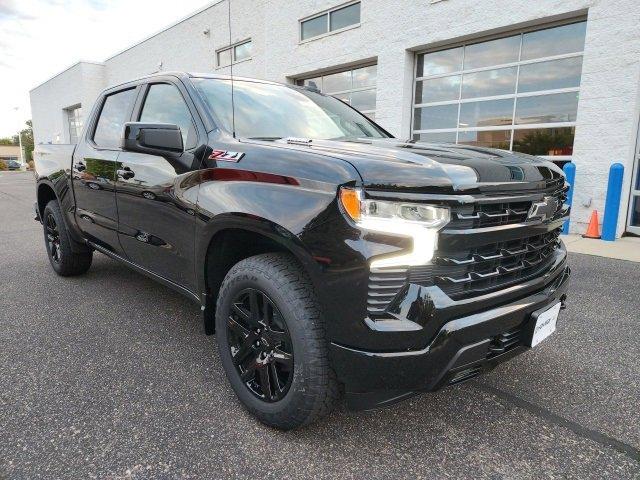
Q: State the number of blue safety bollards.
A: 2